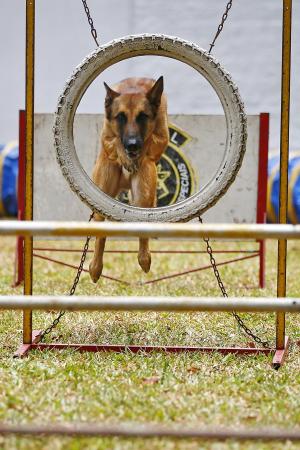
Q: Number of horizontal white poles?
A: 2